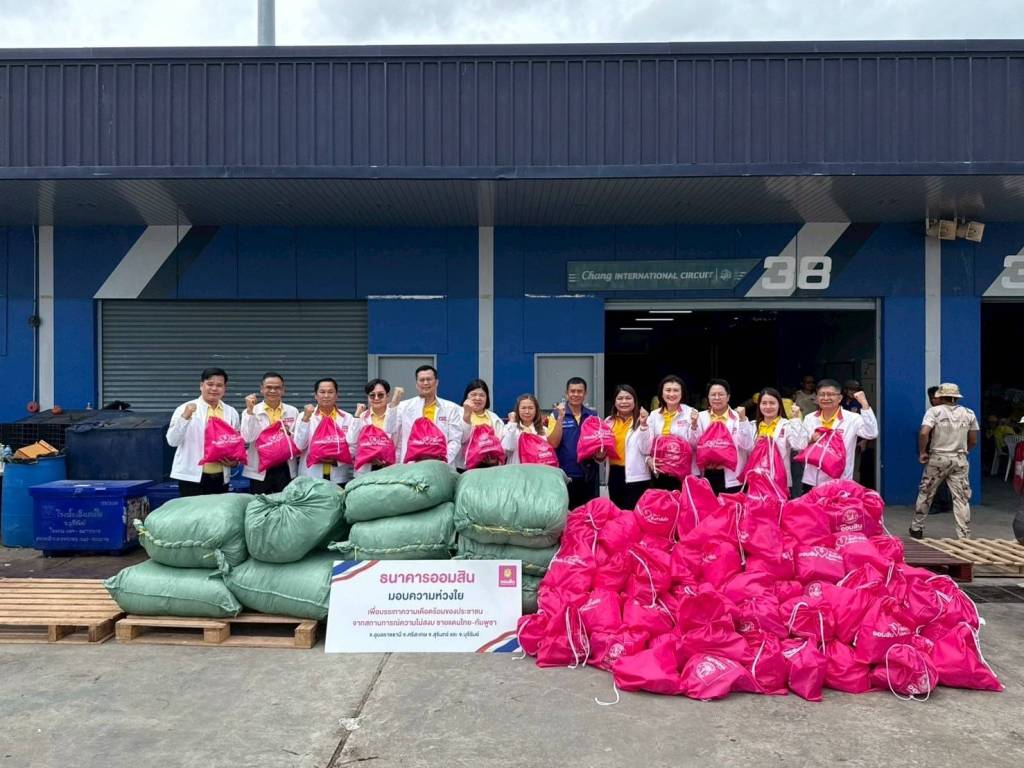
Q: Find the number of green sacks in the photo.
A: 9